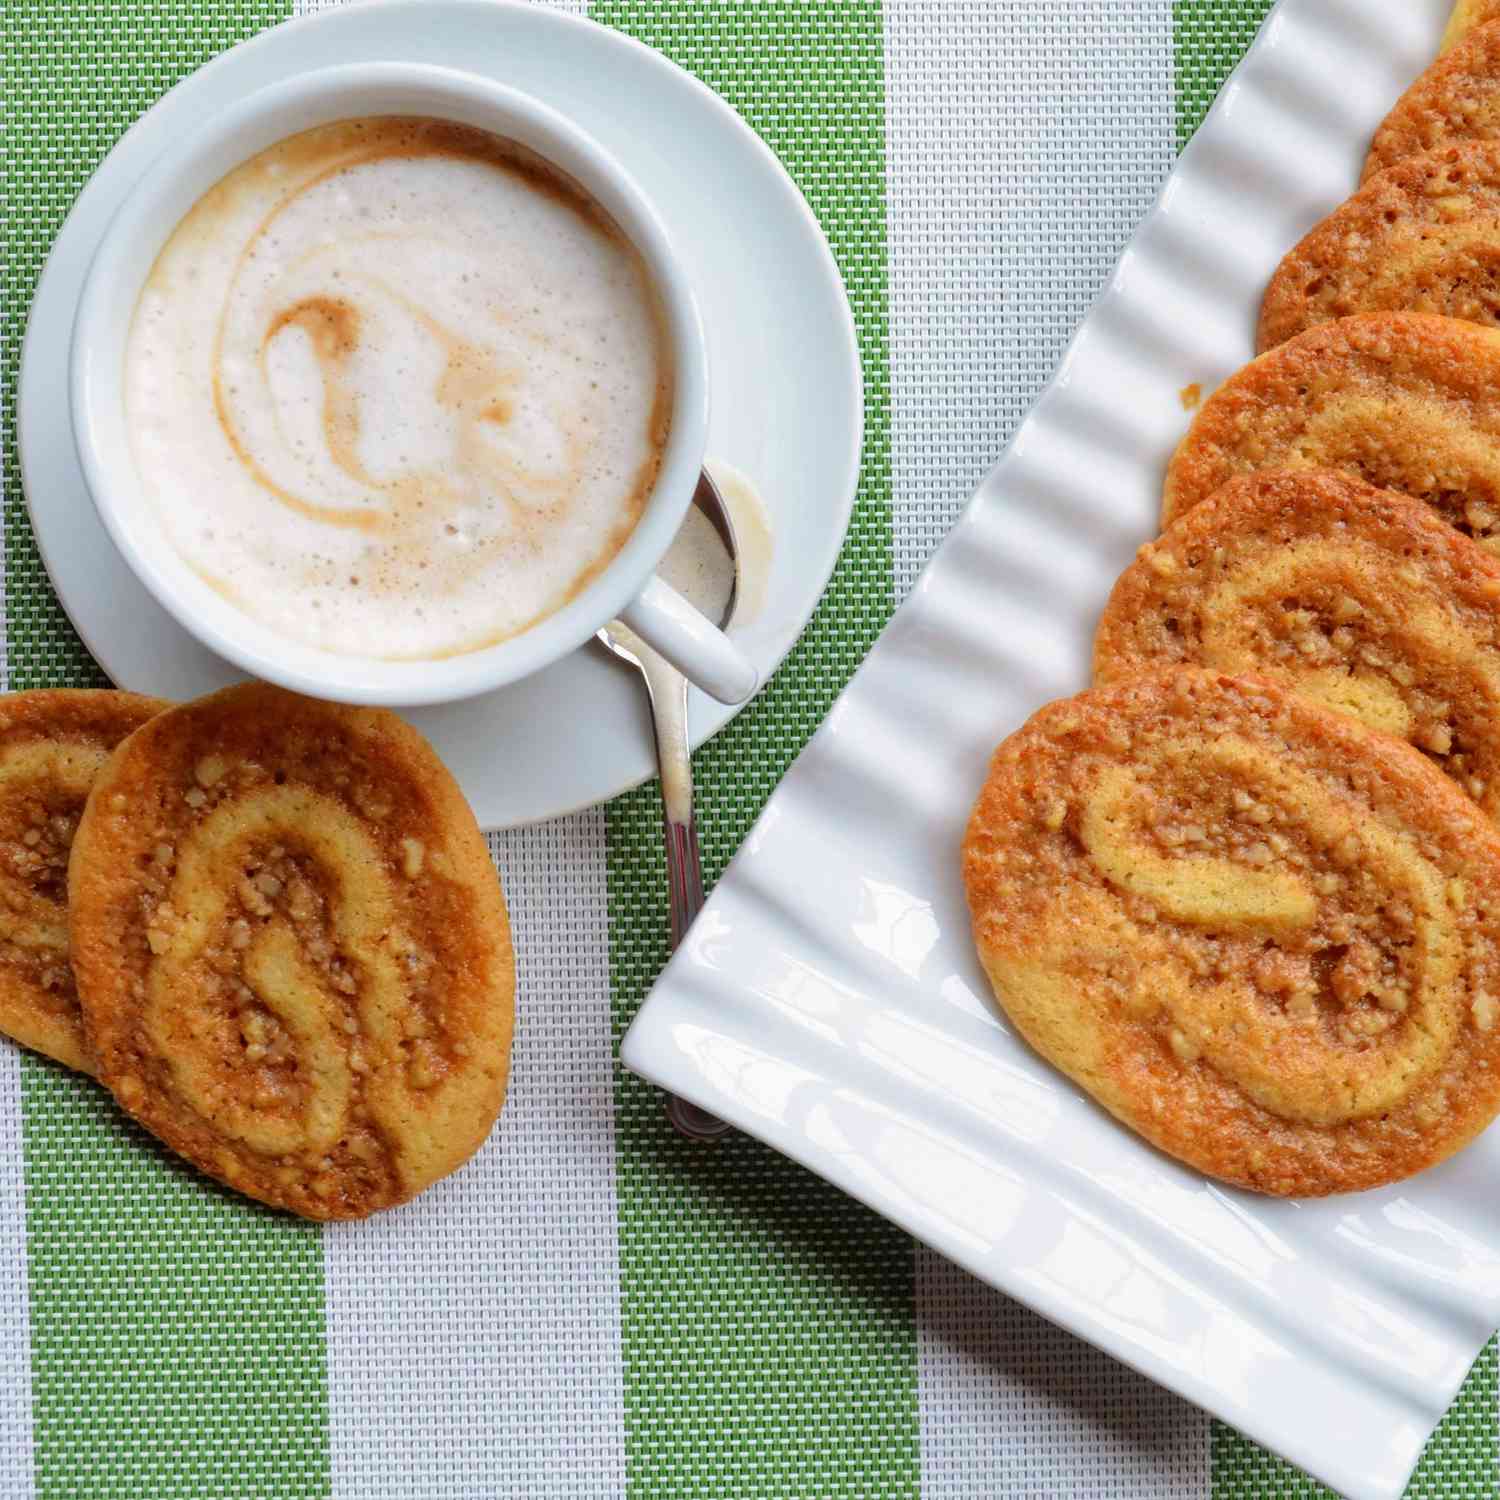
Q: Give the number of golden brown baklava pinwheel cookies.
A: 8